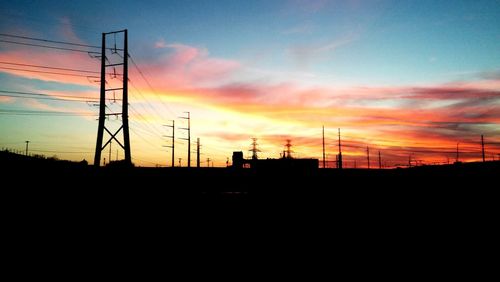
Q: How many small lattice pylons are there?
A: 2